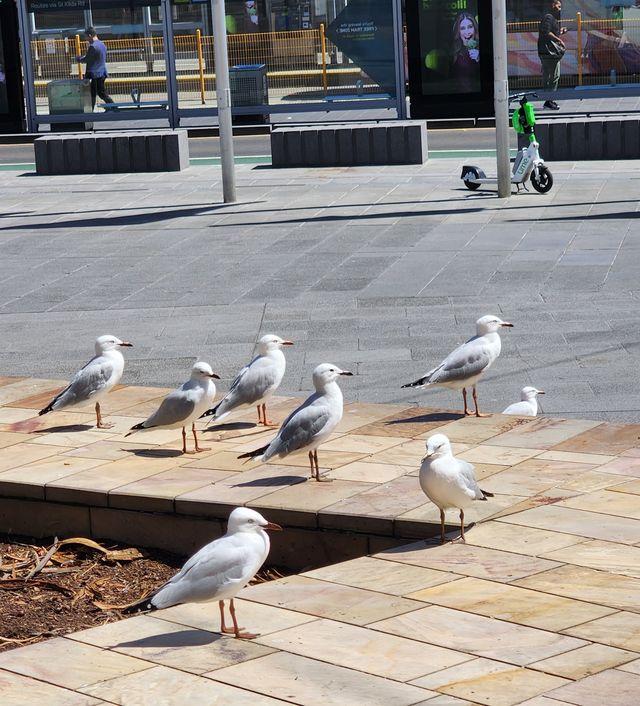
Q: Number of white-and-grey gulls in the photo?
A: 8